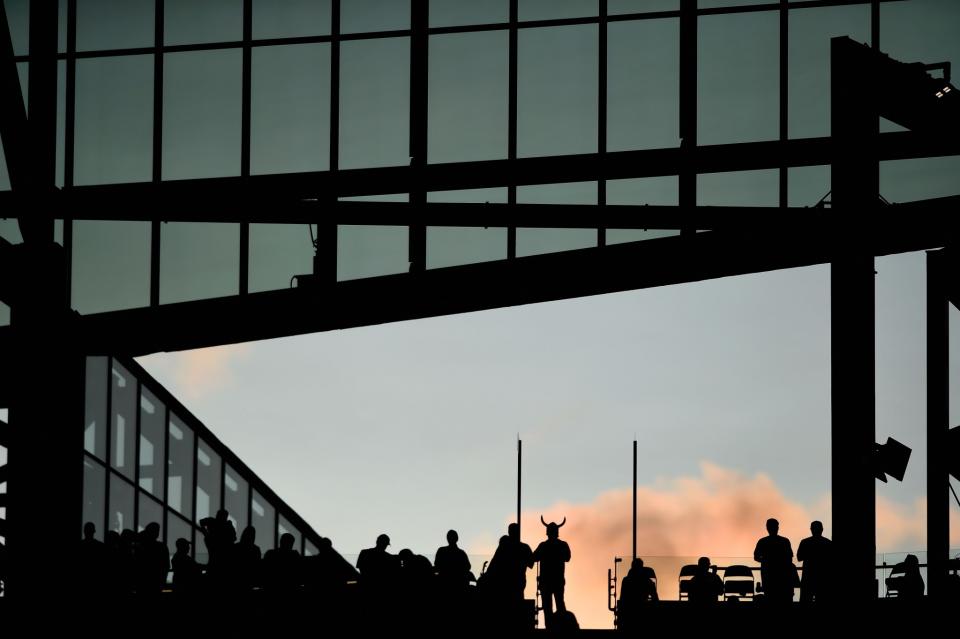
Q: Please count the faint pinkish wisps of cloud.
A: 1